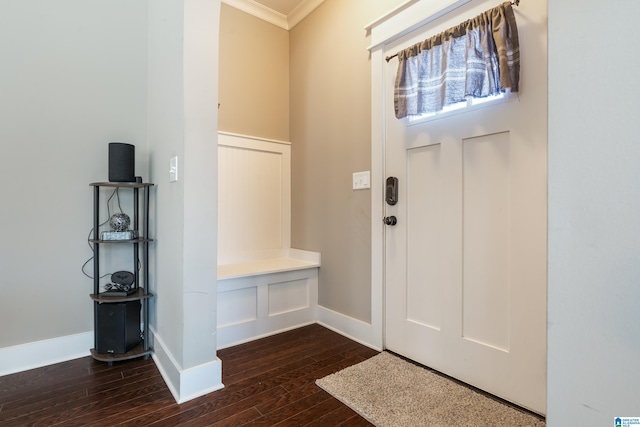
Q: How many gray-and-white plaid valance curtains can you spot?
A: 1